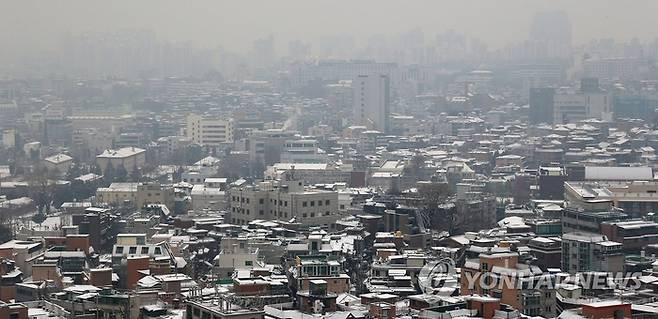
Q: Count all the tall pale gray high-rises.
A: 1